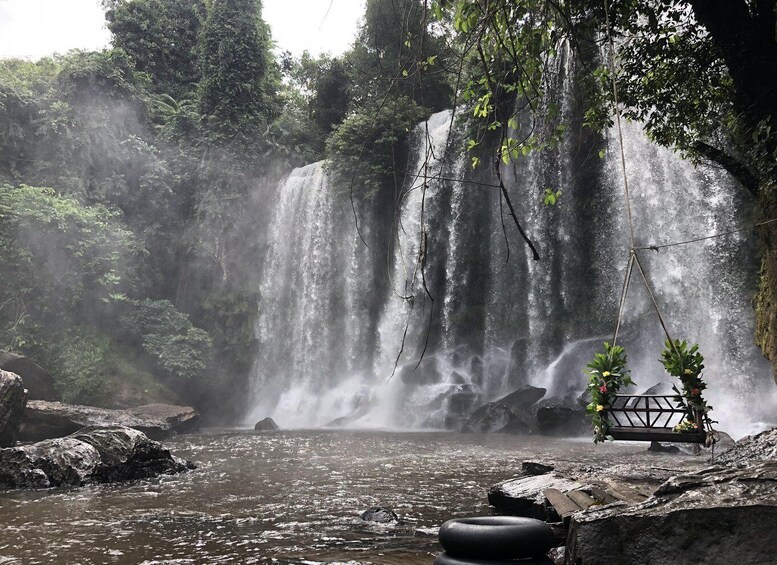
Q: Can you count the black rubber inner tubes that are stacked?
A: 2